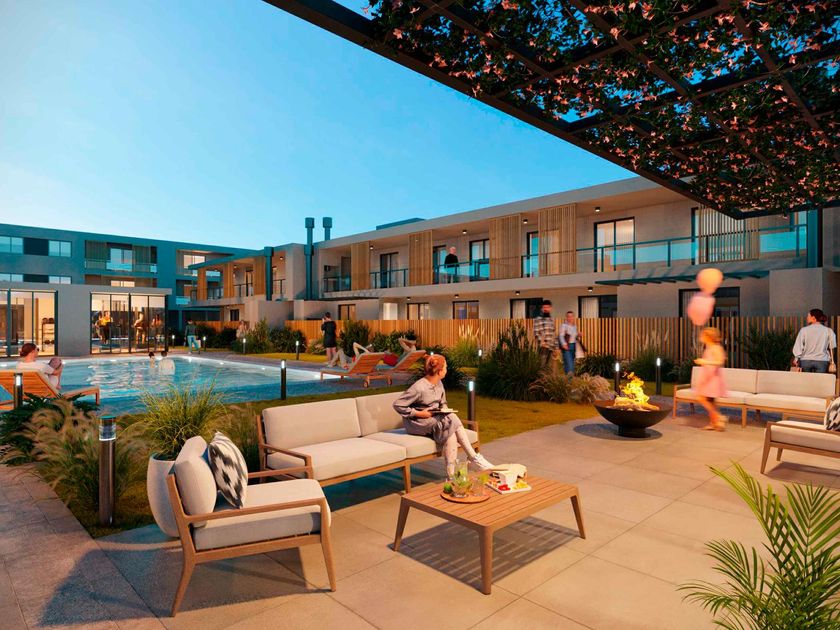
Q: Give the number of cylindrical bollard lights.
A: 12